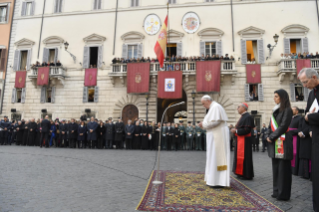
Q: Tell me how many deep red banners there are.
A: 8